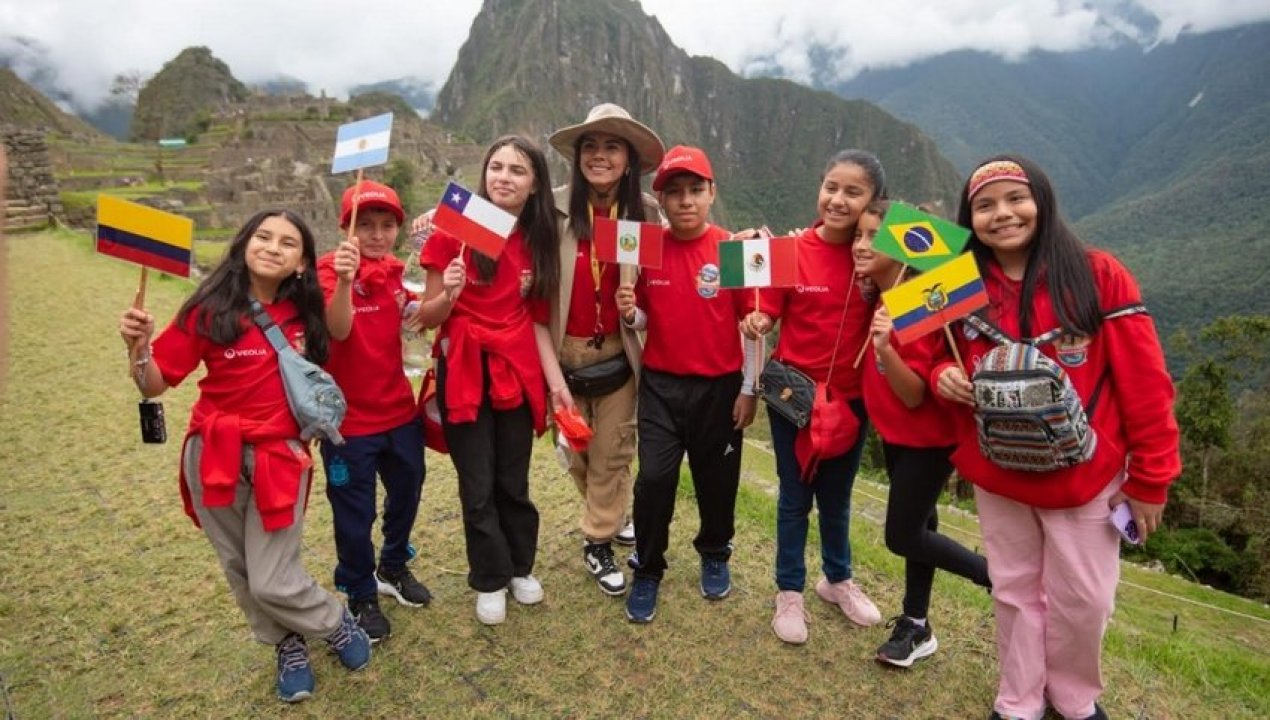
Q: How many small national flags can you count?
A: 7